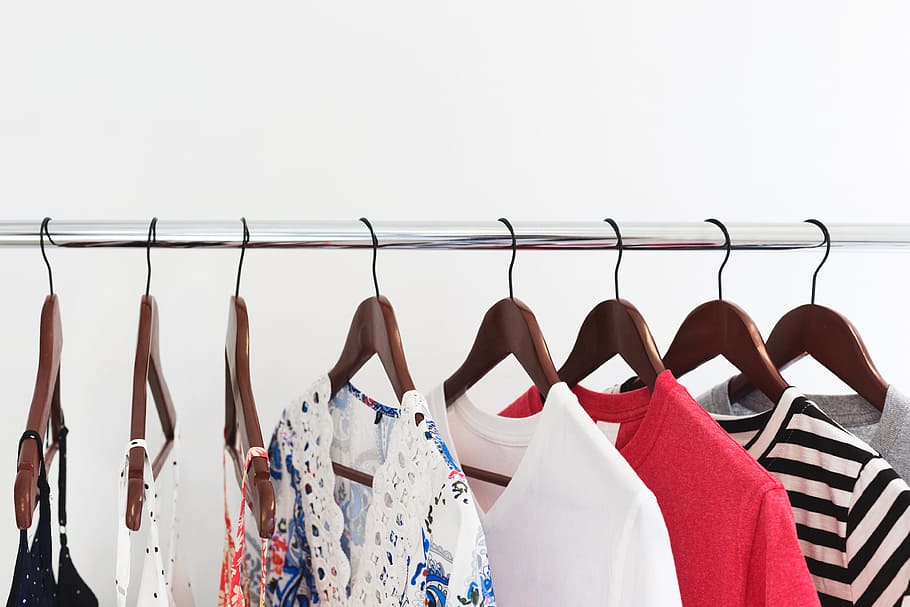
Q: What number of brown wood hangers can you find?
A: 8